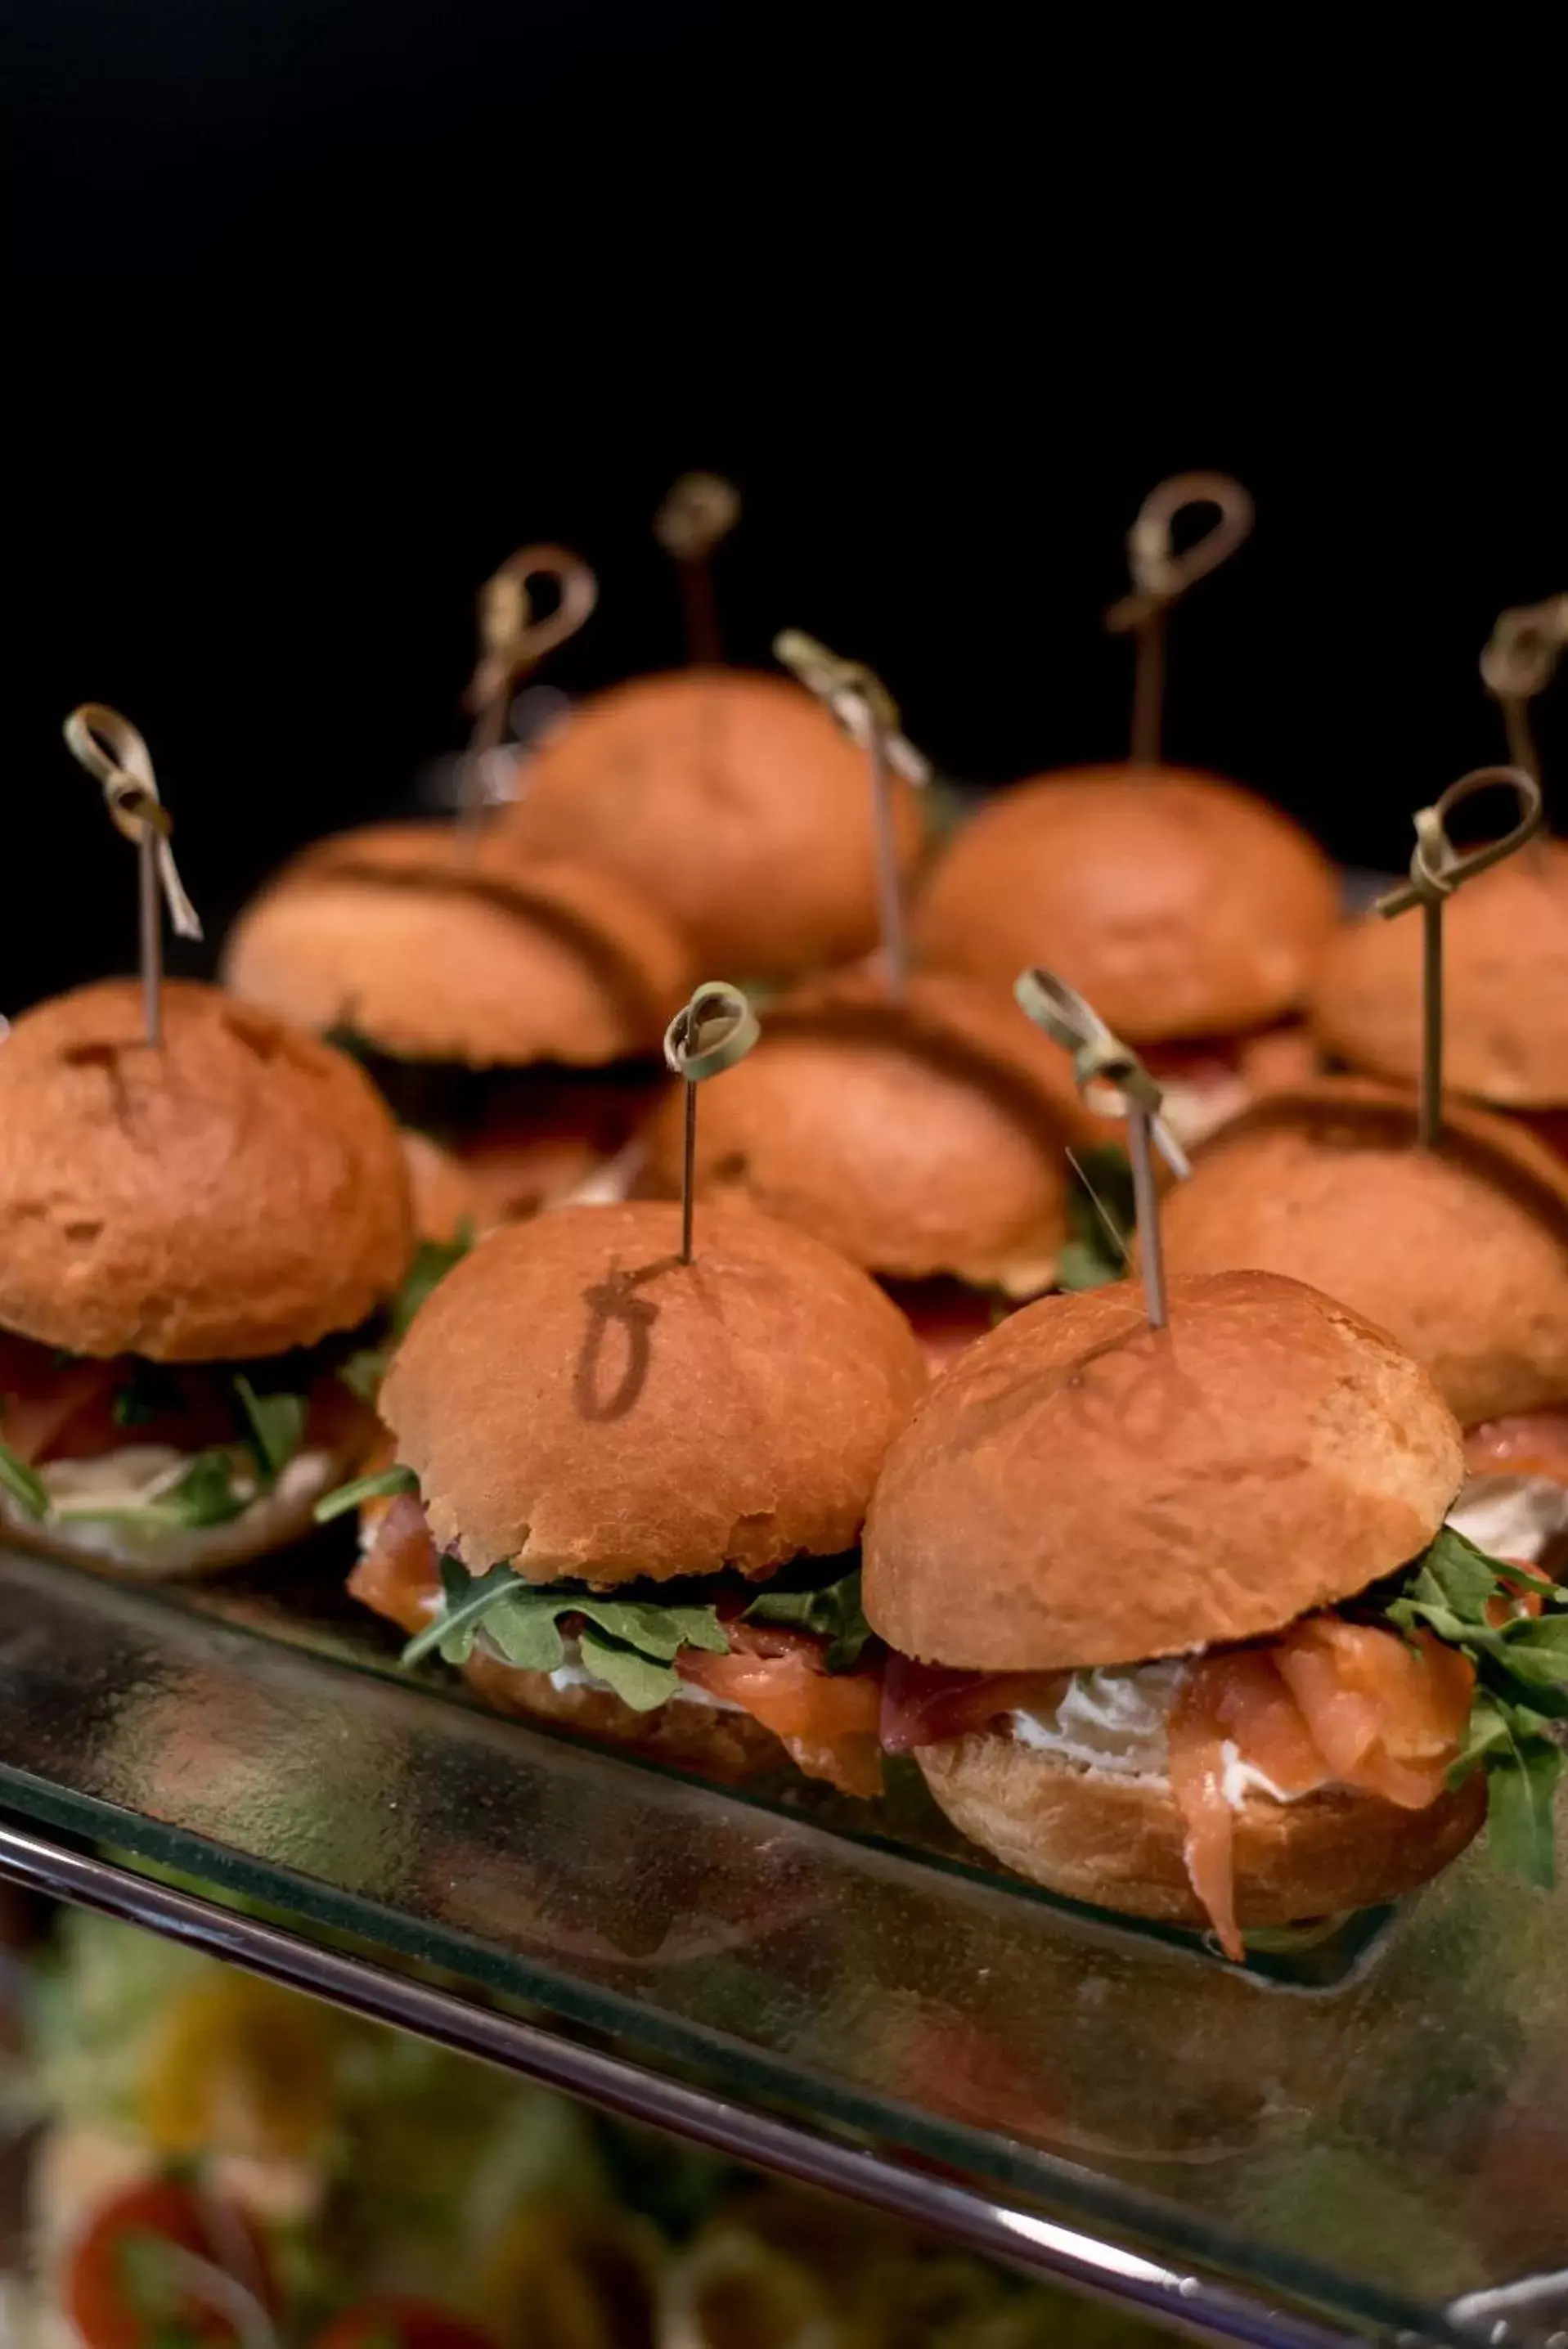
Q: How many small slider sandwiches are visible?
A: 9